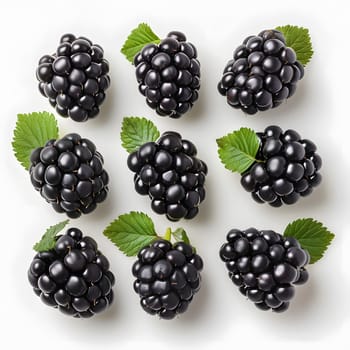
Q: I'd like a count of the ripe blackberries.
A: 9